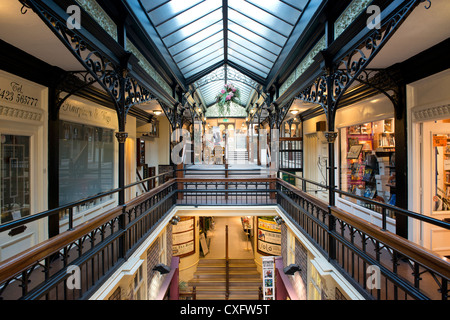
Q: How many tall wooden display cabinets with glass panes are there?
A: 0